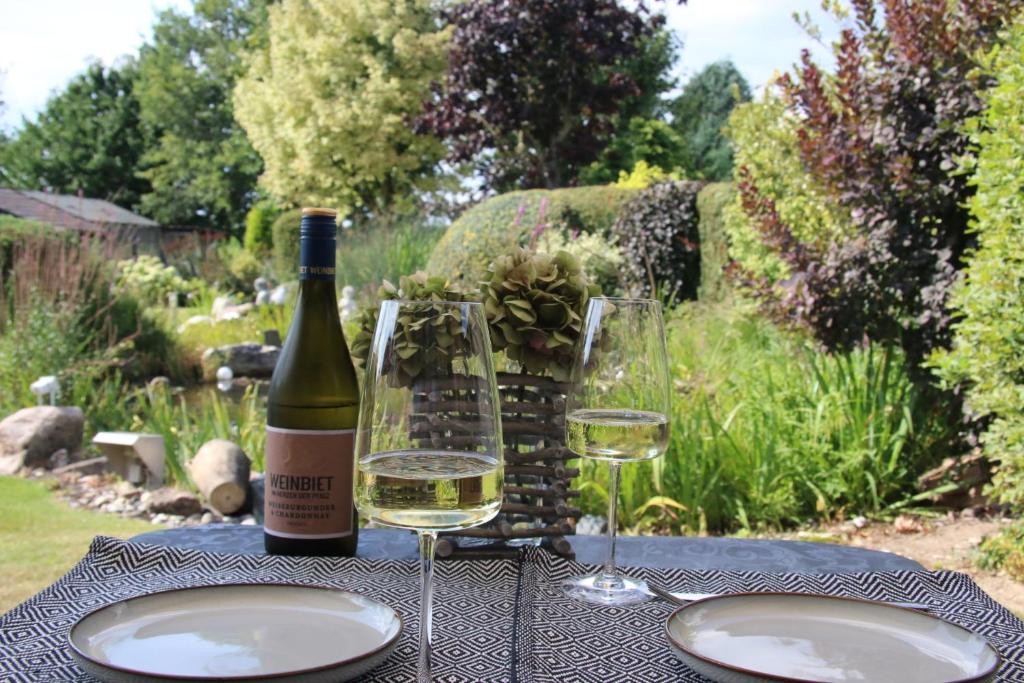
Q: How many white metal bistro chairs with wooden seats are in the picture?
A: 0